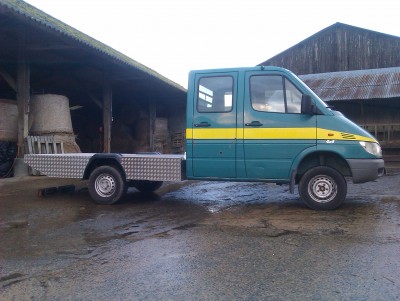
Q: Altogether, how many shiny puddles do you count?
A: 1